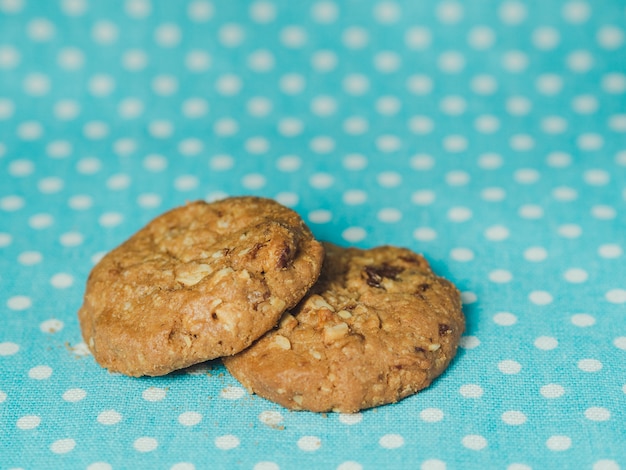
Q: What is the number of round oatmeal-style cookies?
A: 2